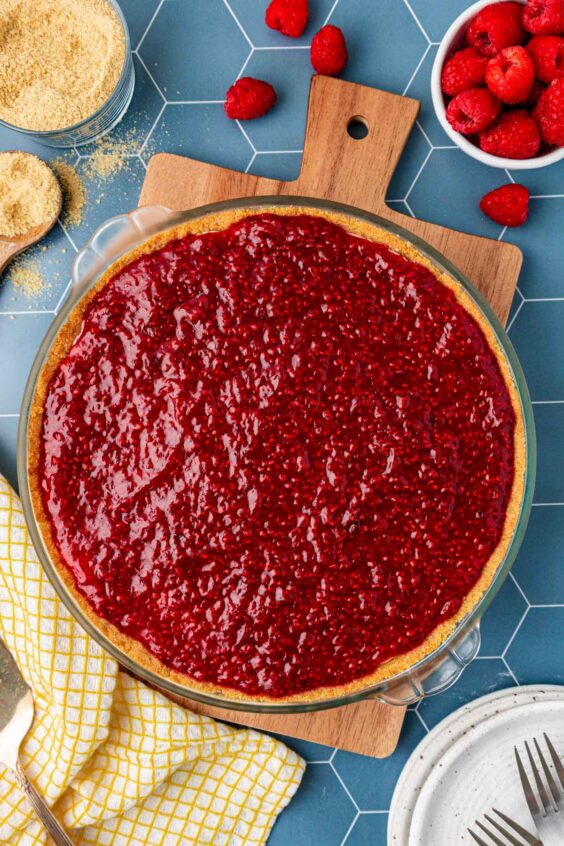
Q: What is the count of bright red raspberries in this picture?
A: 12